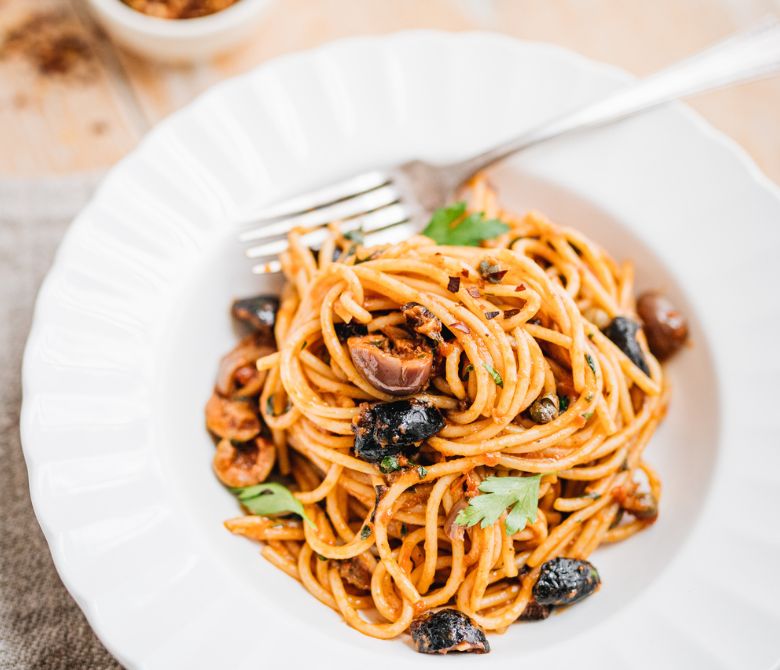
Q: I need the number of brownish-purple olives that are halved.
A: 4